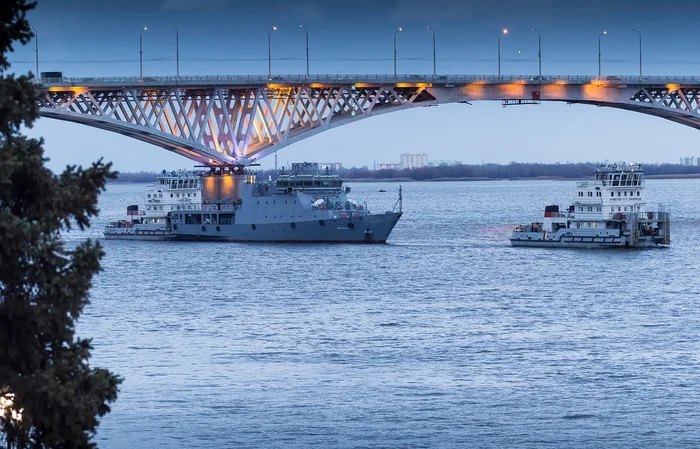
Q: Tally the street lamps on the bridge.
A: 11